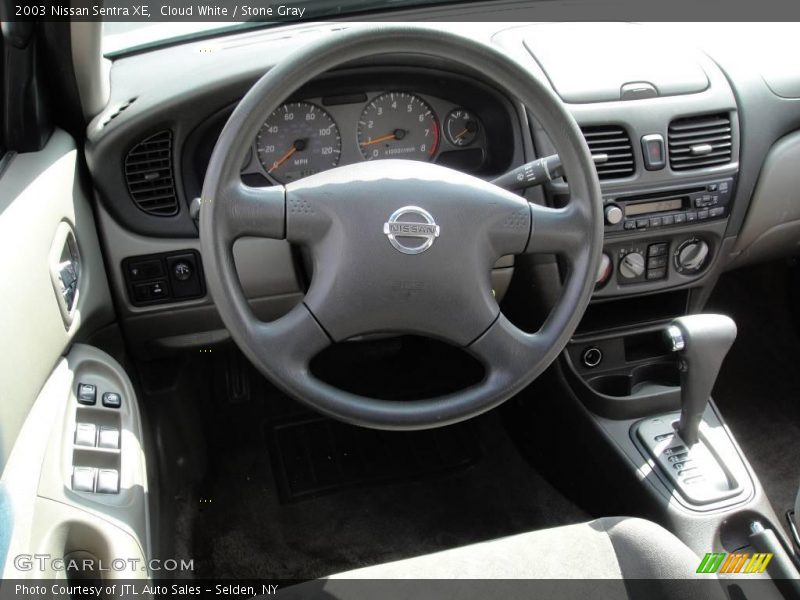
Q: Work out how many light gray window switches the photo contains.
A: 4